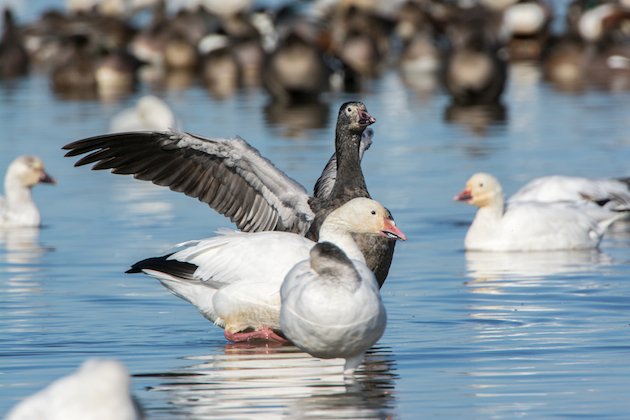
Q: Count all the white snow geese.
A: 7